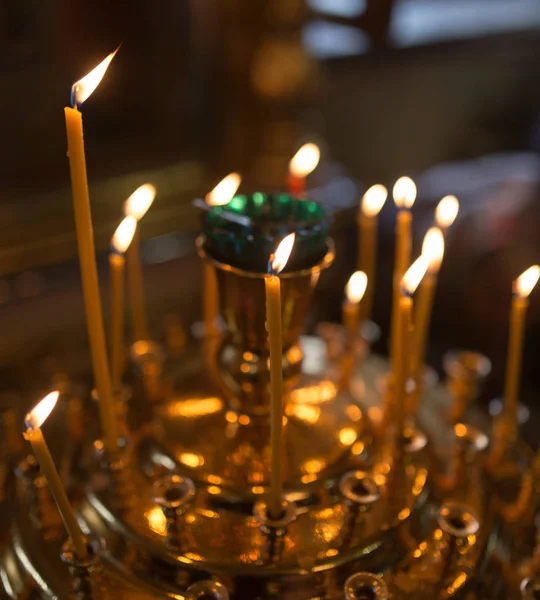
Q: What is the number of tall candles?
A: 14